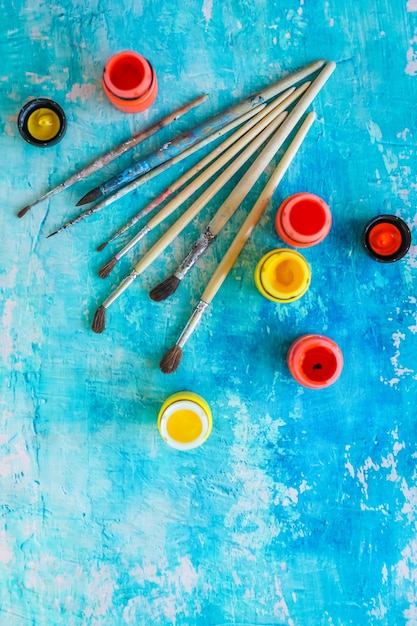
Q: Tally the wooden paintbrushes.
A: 8